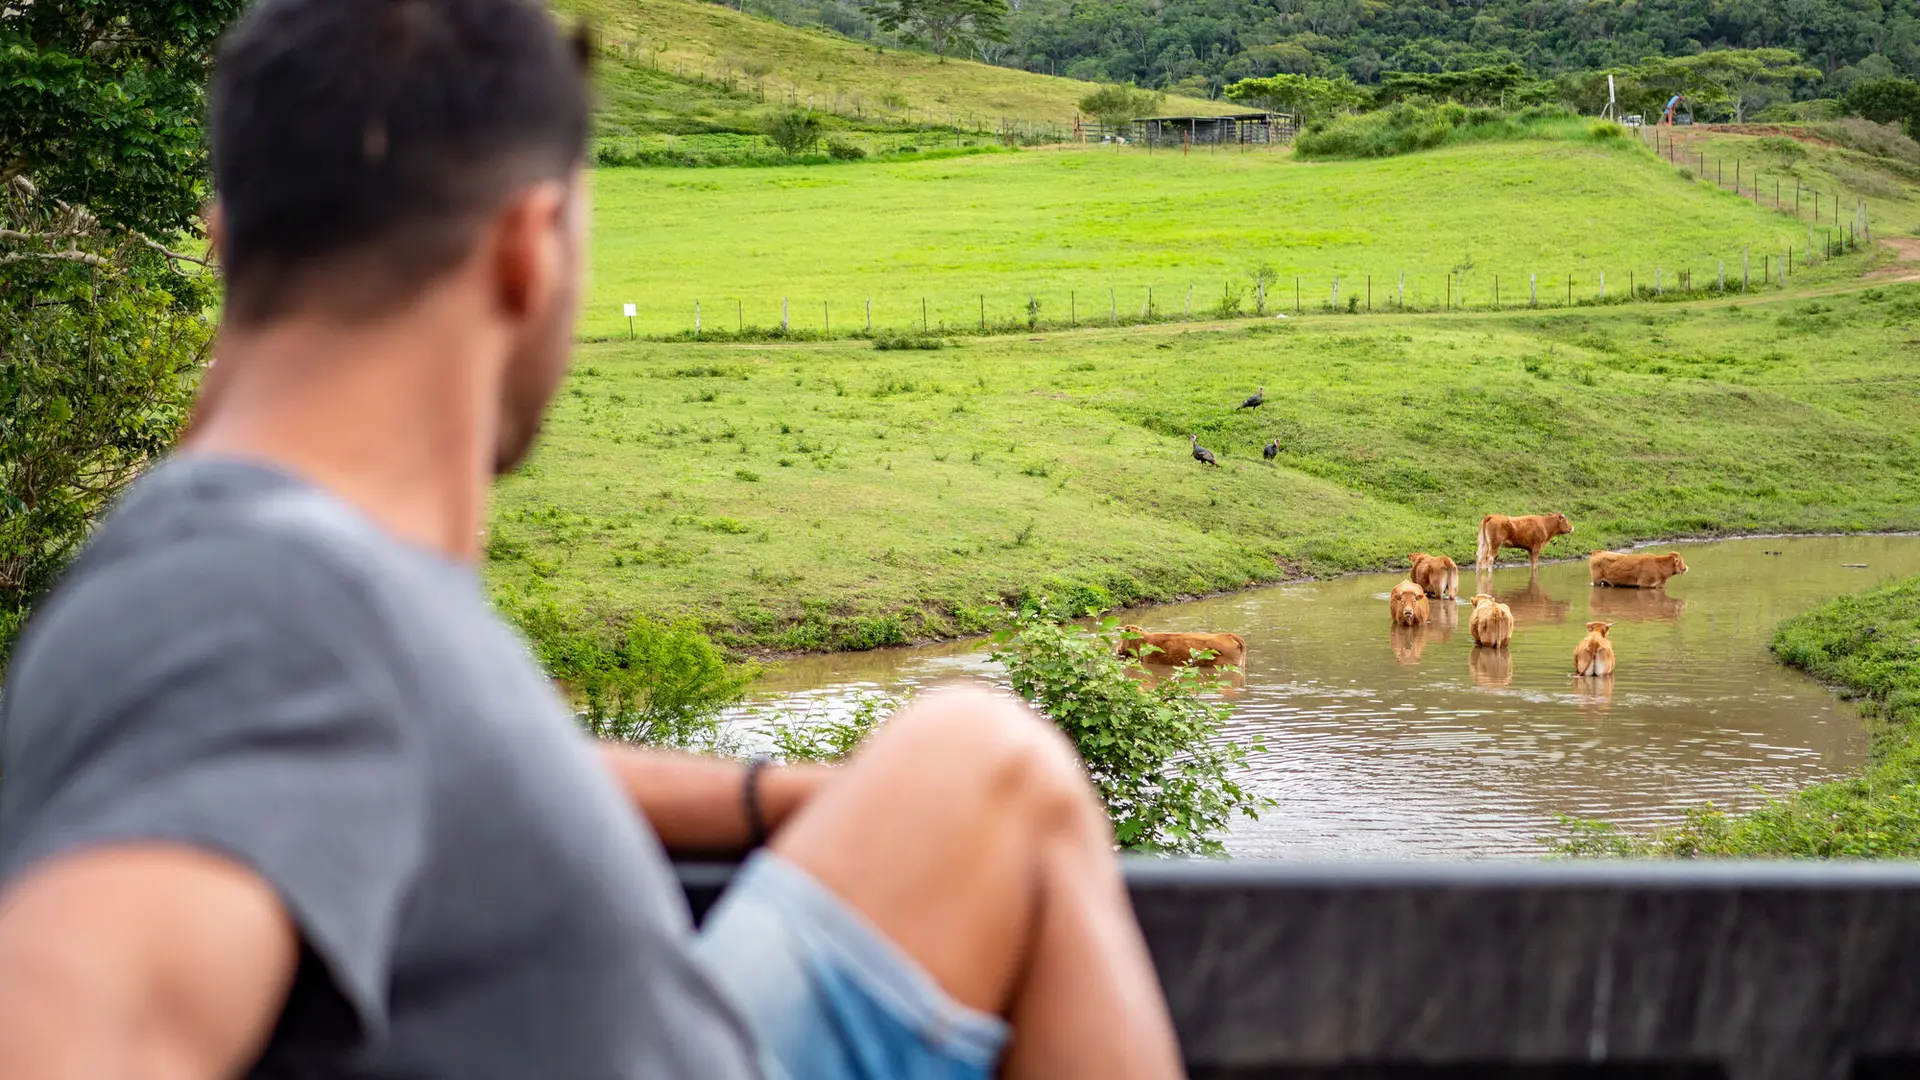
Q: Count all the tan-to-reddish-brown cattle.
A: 7